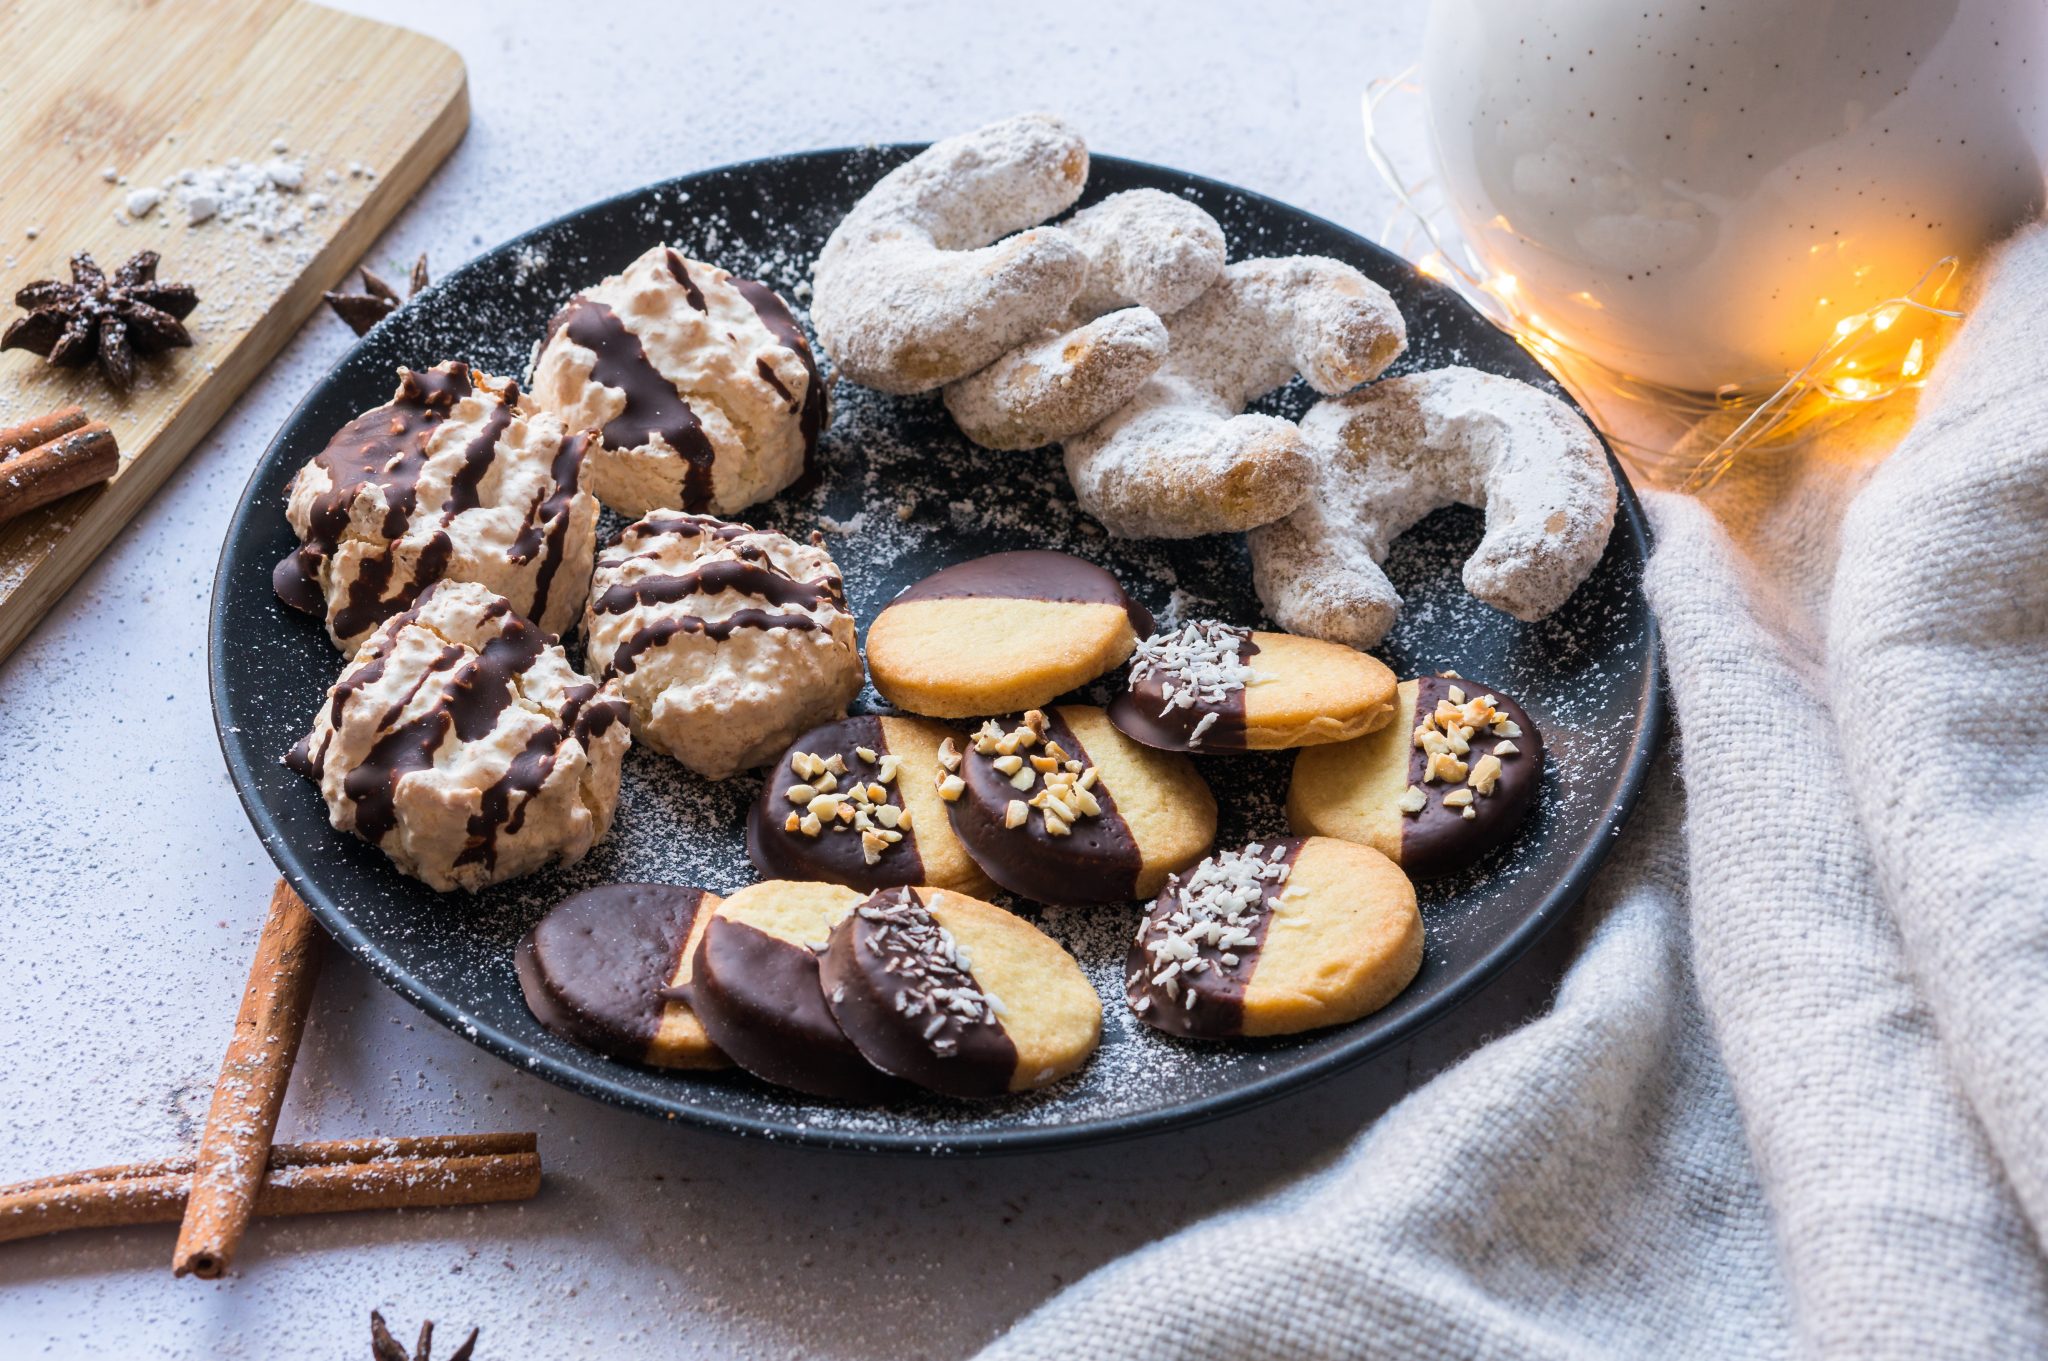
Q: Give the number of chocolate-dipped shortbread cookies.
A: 9